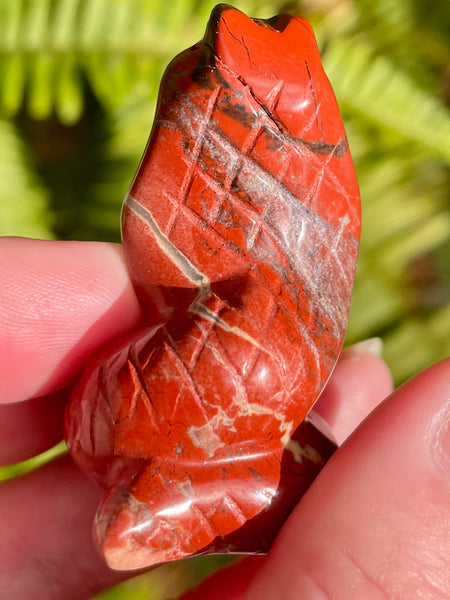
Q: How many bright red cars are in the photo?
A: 0